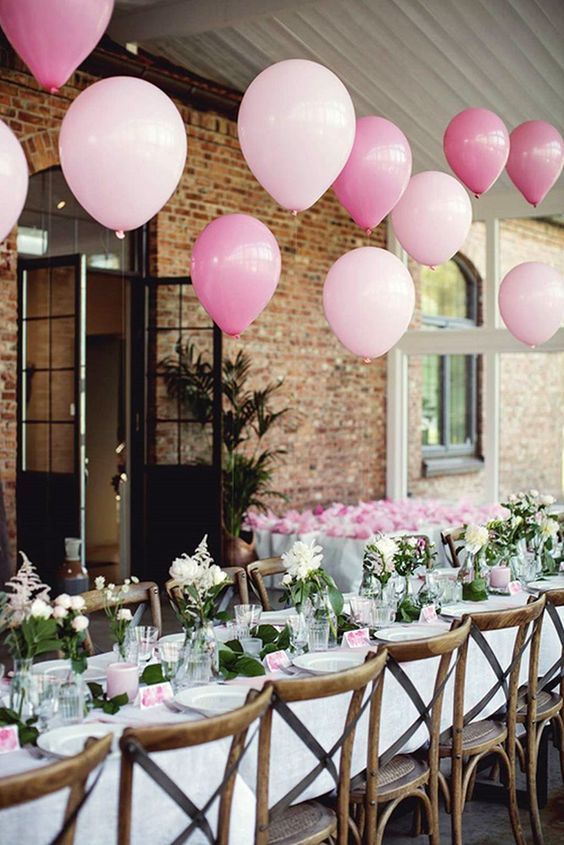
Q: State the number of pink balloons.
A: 11